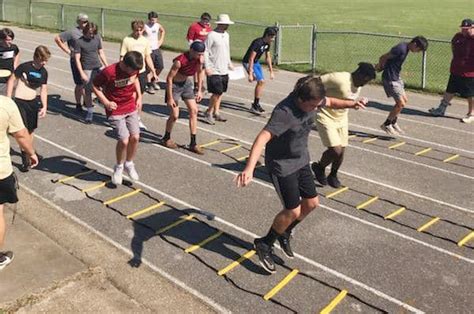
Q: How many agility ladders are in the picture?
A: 3